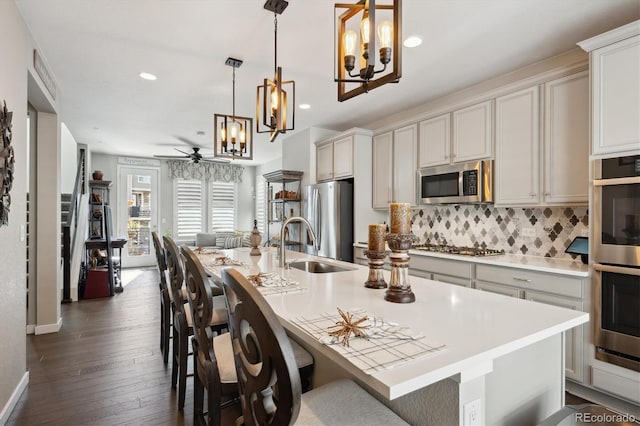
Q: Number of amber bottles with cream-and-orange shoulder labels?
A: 0